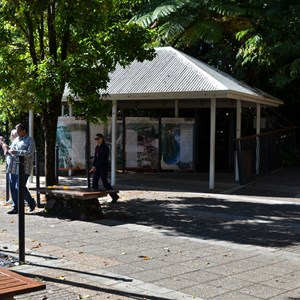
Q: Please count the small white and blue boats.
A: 0